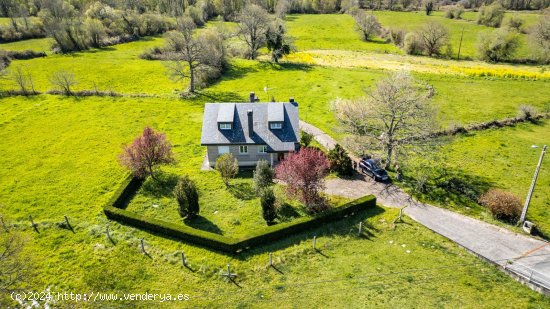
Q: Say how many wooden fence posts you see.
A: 11